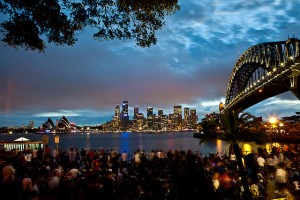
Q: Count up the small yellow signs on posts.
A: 2